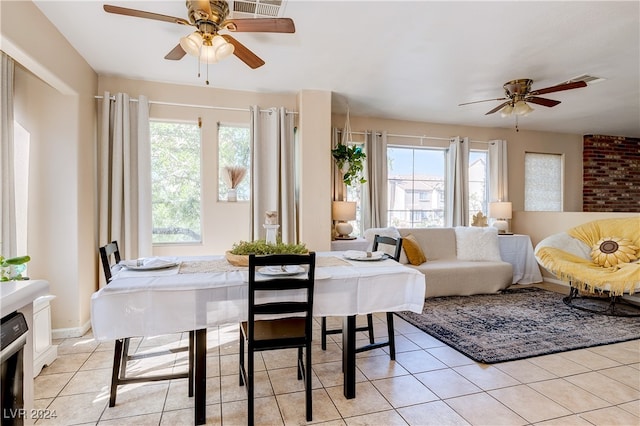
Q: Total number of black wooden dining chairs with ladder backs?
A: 3